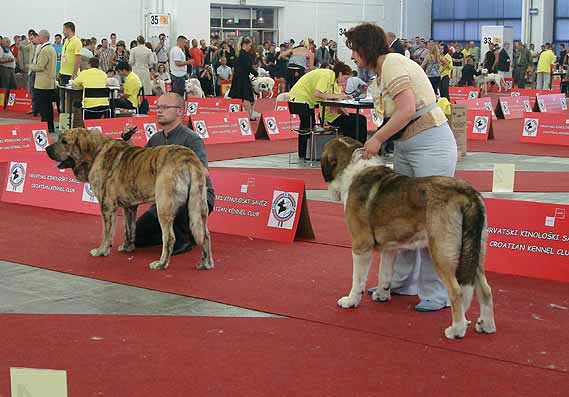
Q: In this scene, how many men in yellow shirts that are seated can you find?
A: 2